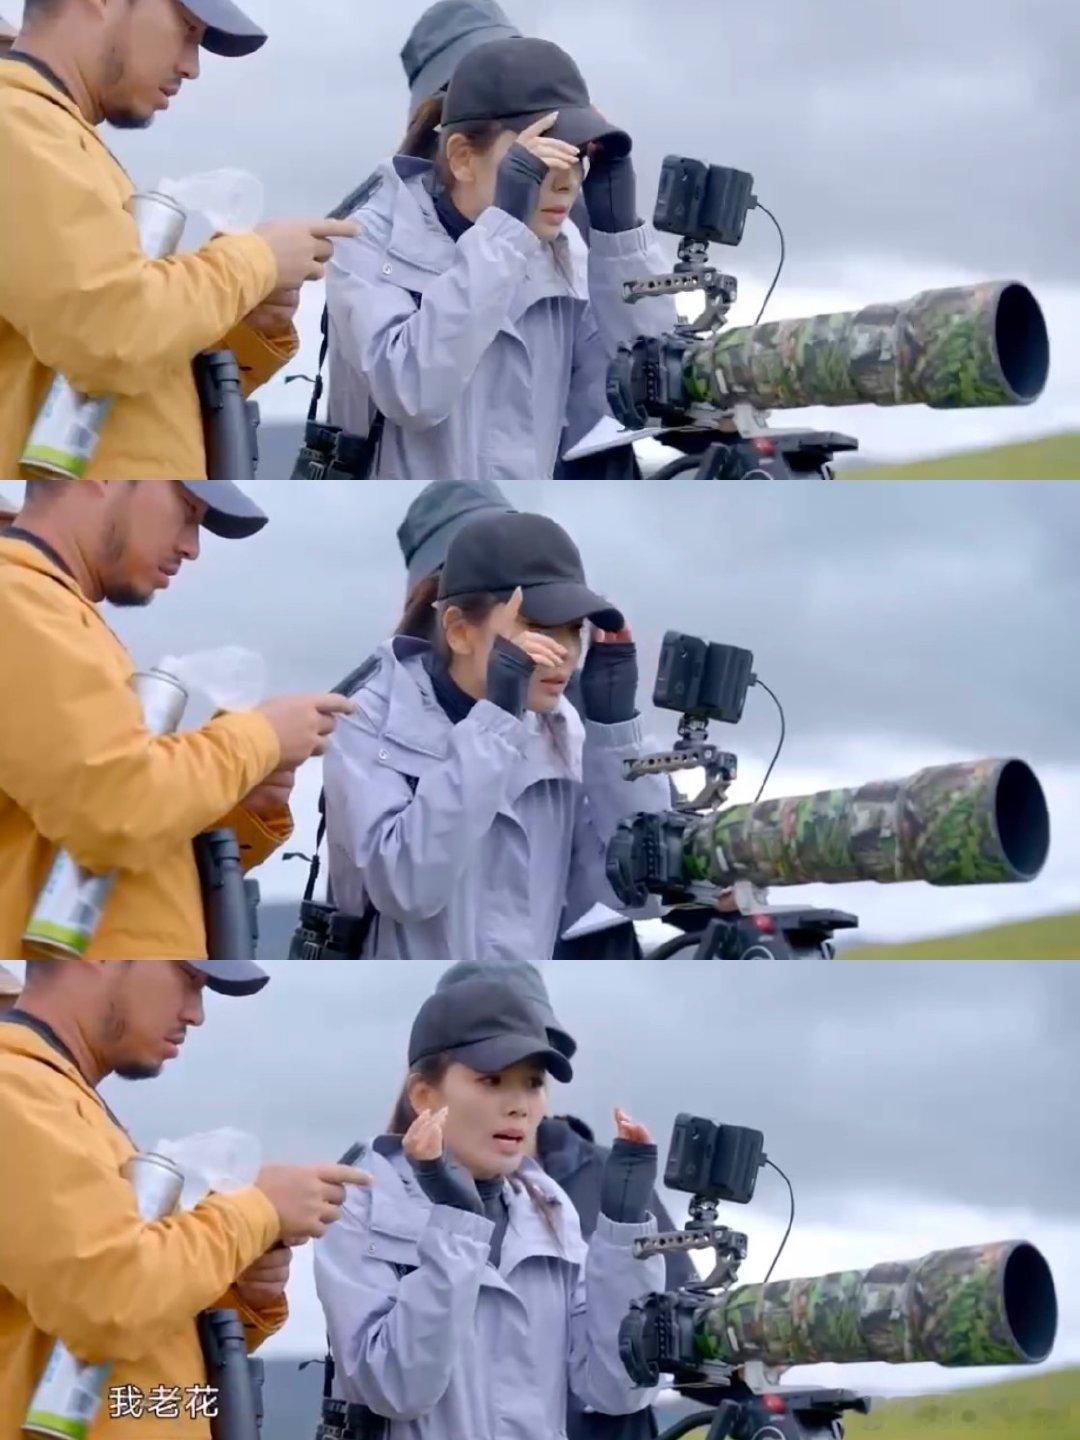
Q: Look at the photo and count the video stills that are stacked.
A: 3